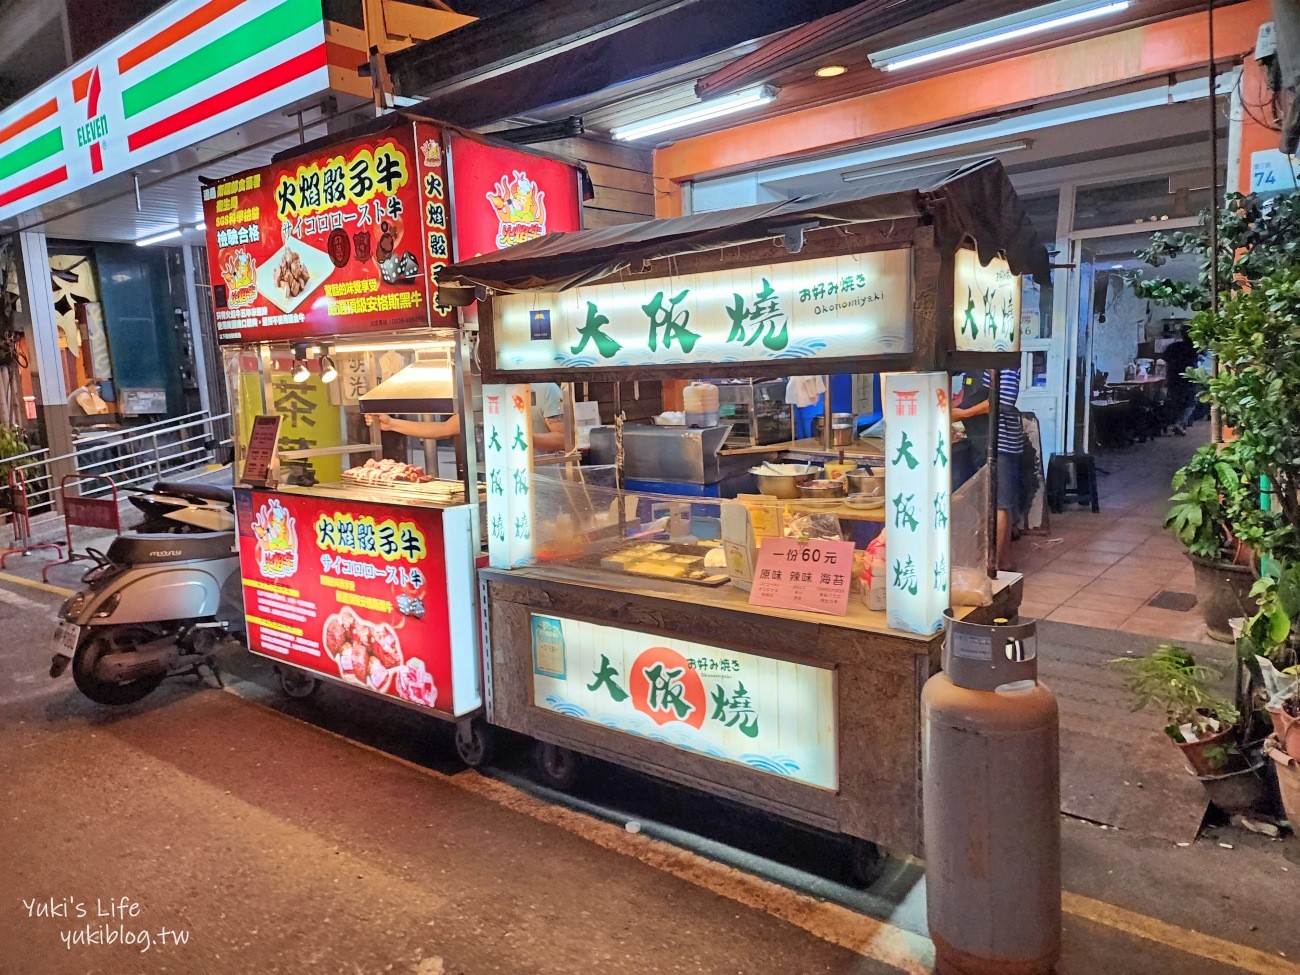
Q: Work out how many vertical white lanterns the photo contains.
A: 2